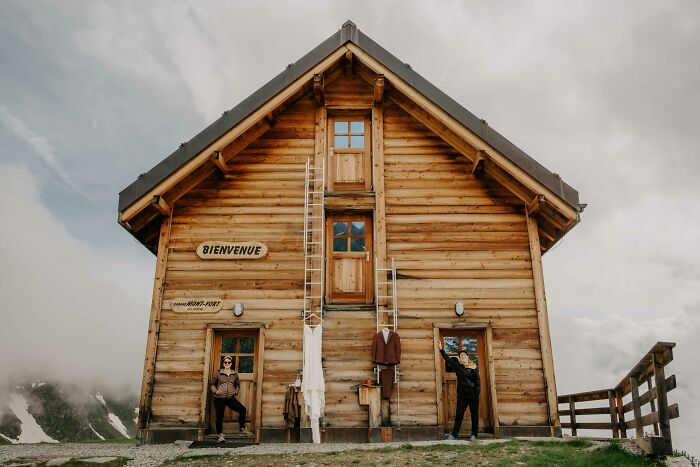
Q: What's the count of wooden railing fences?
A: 1